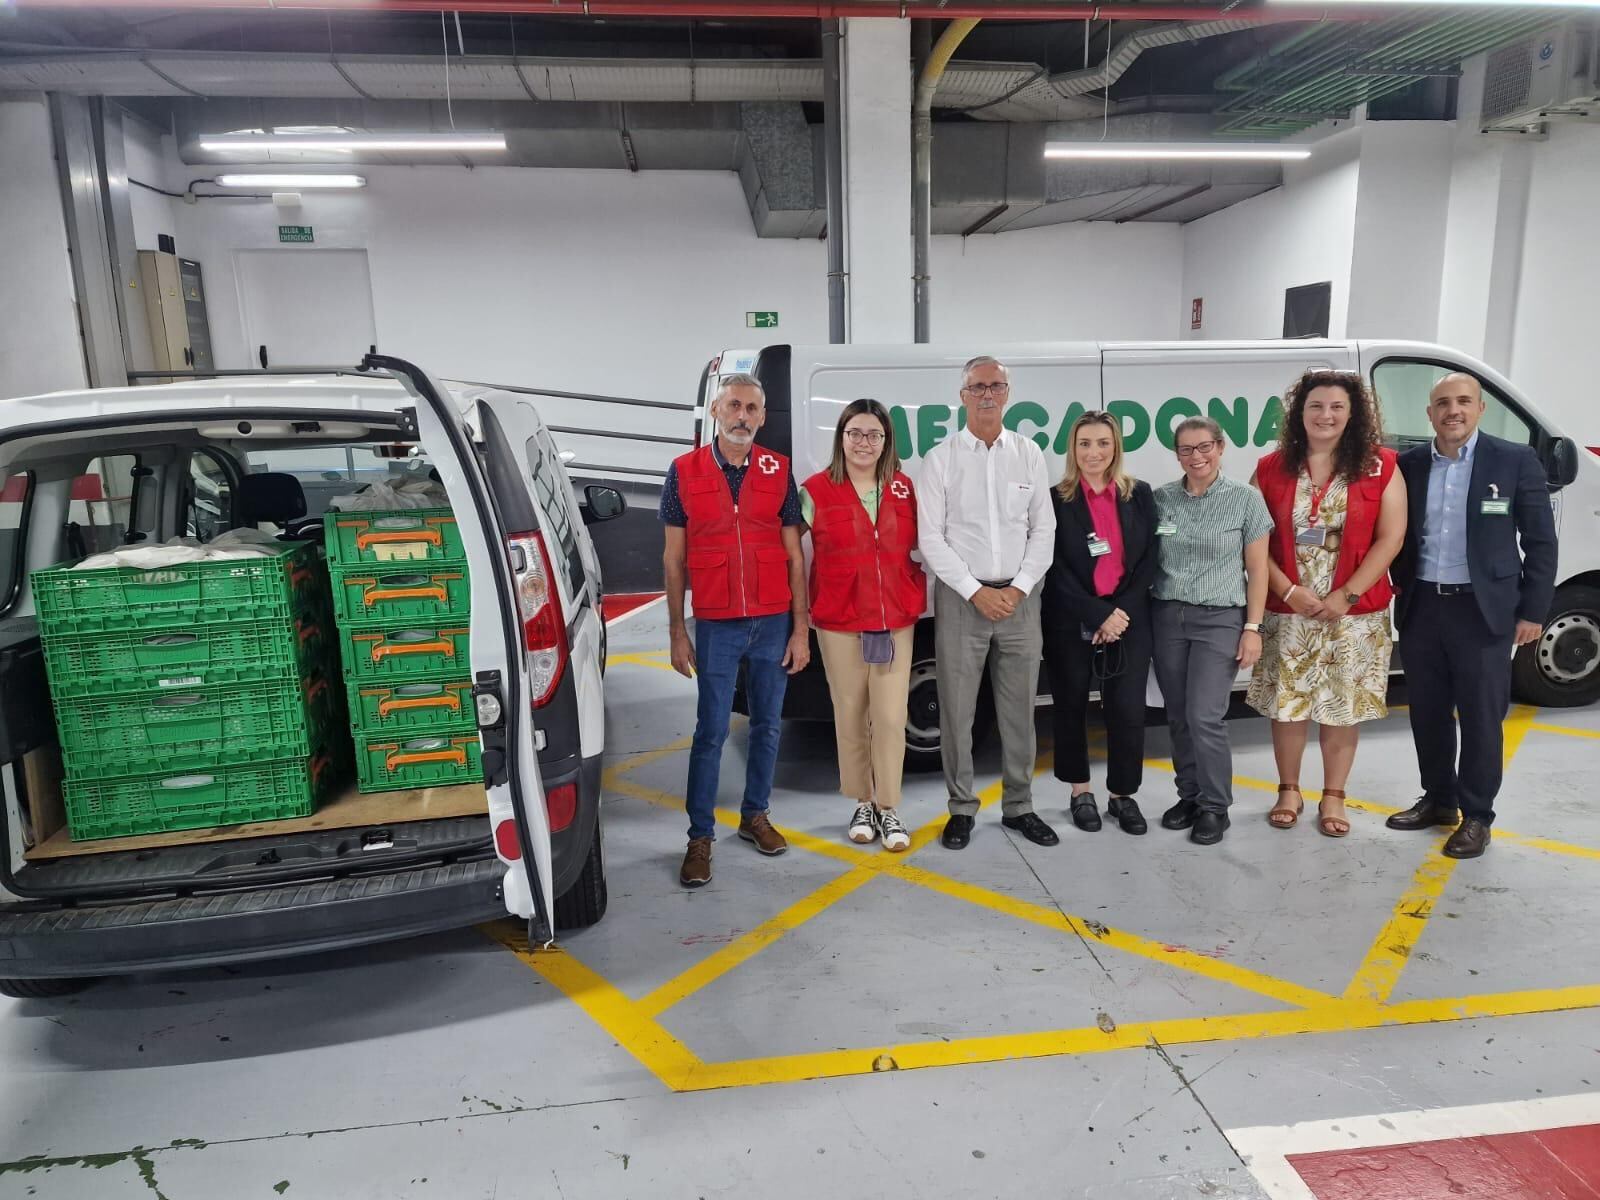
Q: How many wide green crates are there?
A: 4